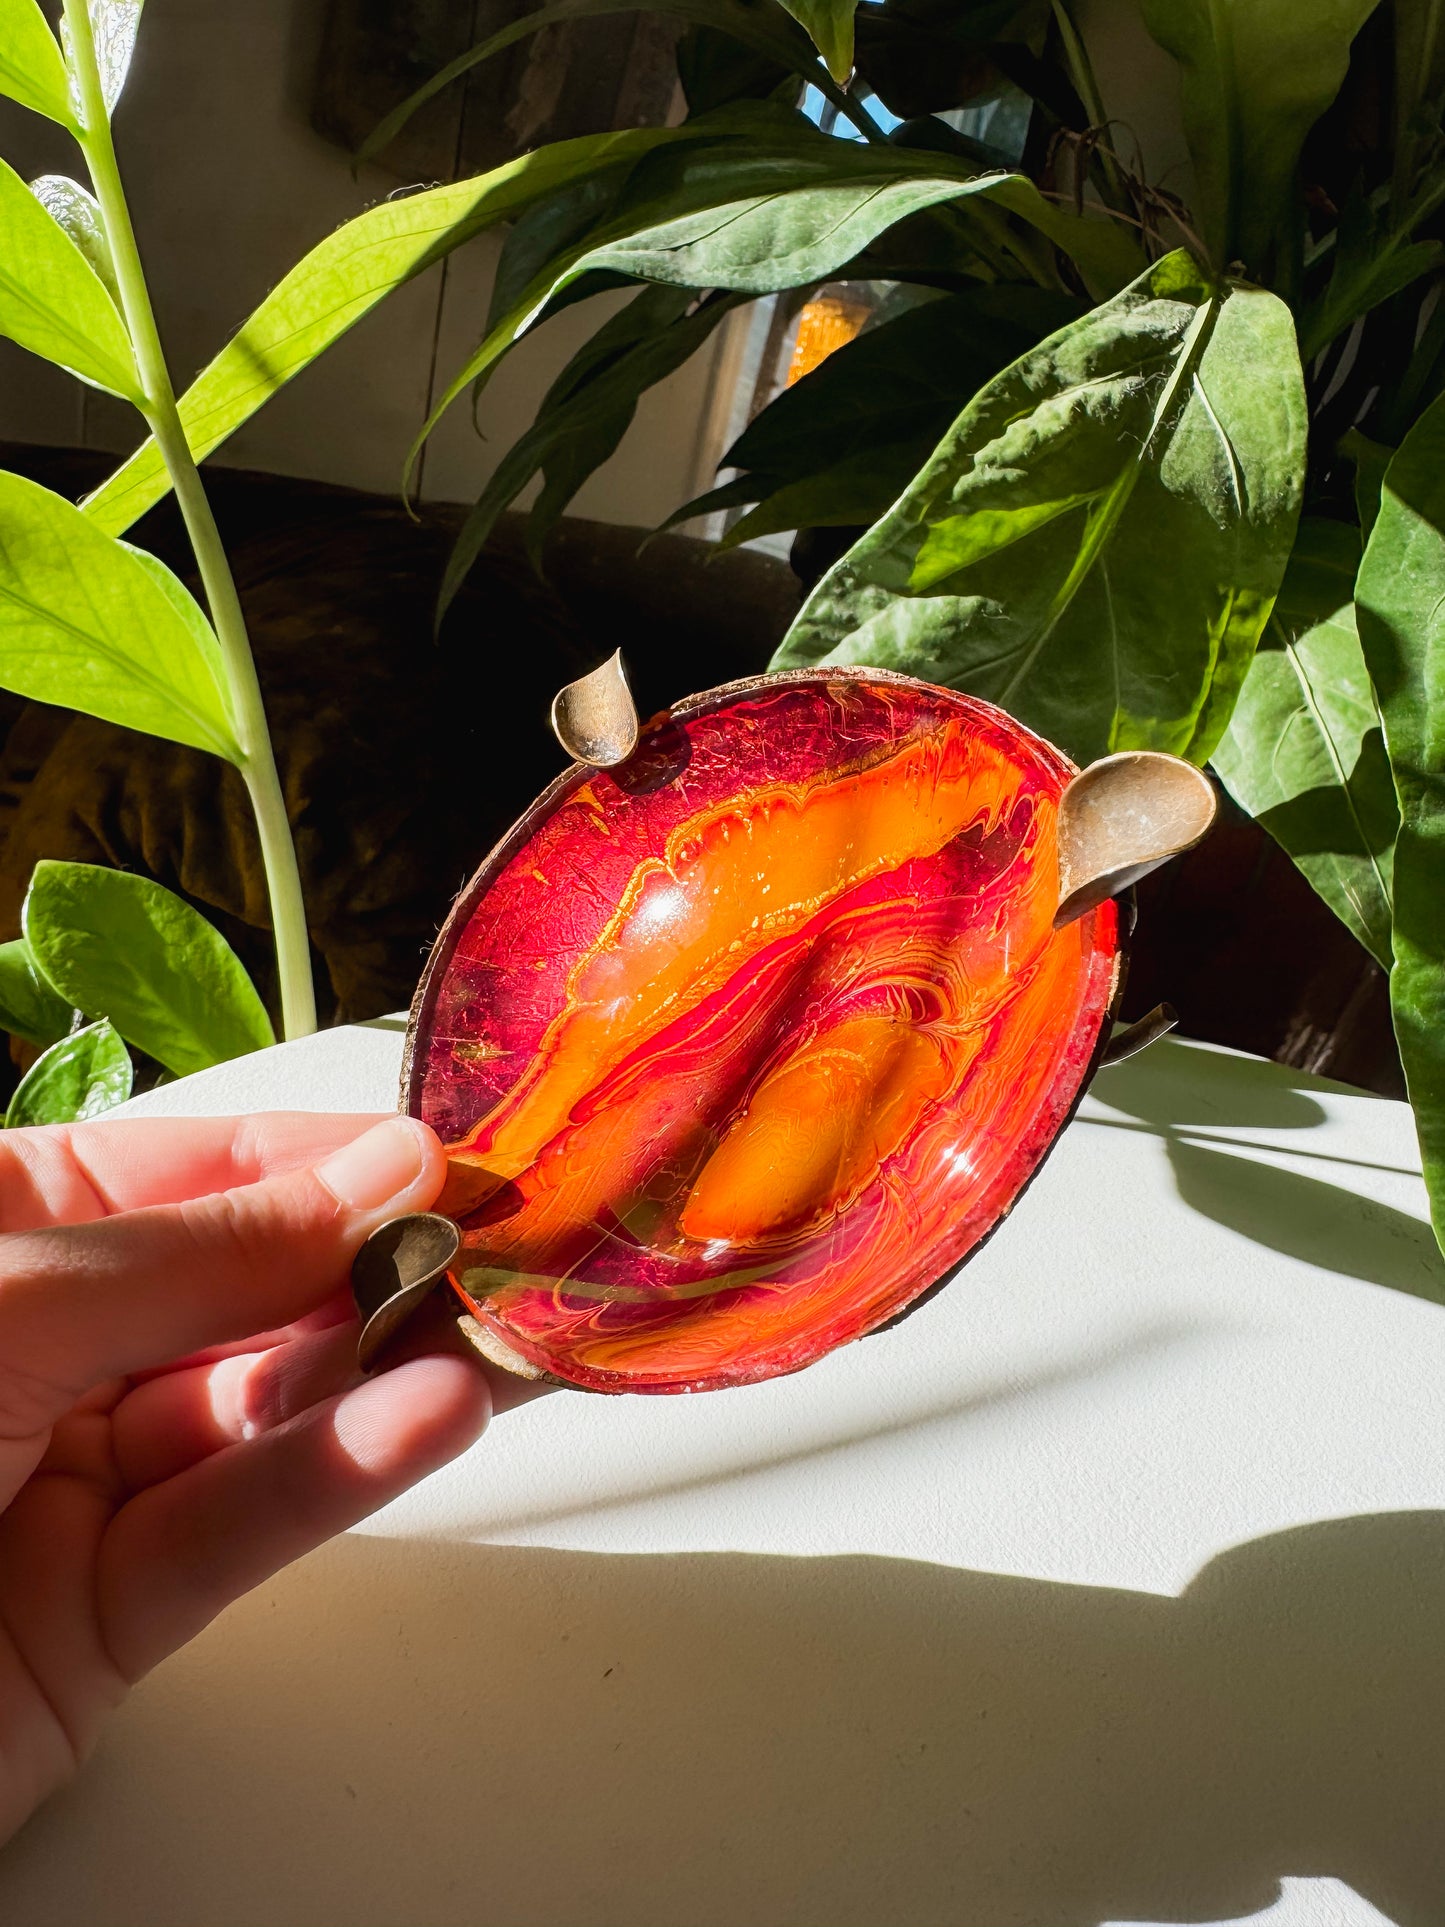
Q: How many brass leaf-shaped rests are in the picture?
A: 3